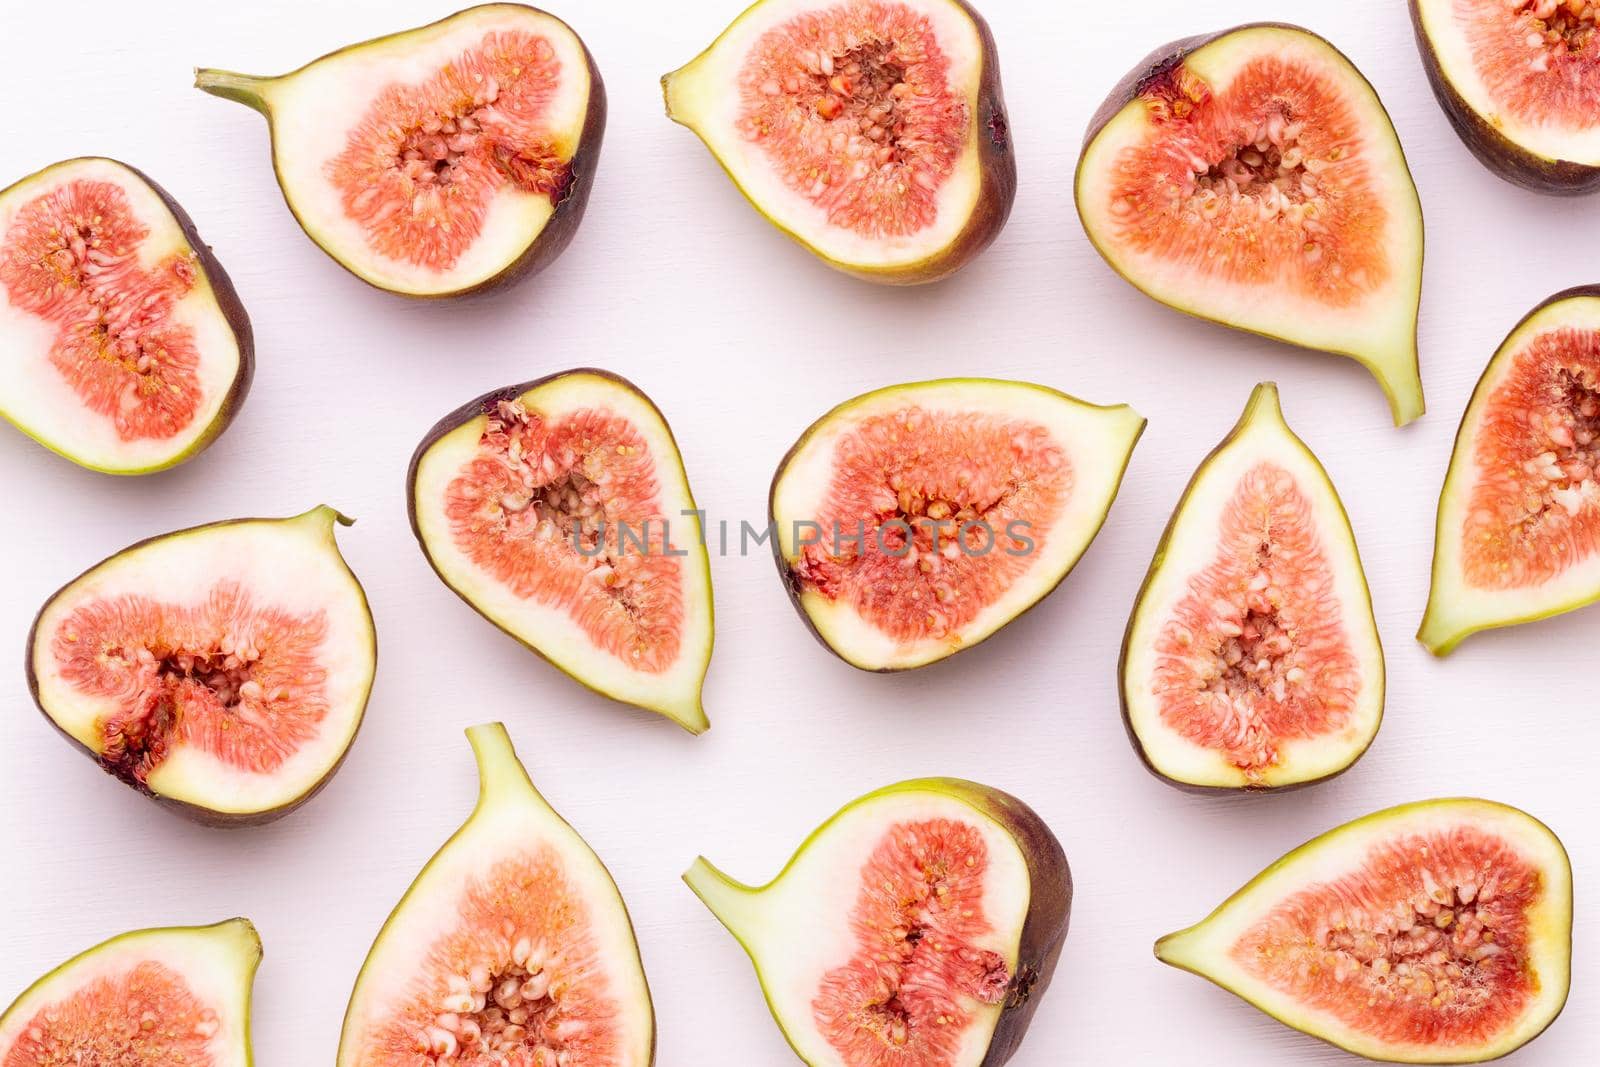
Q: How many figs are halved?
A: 14